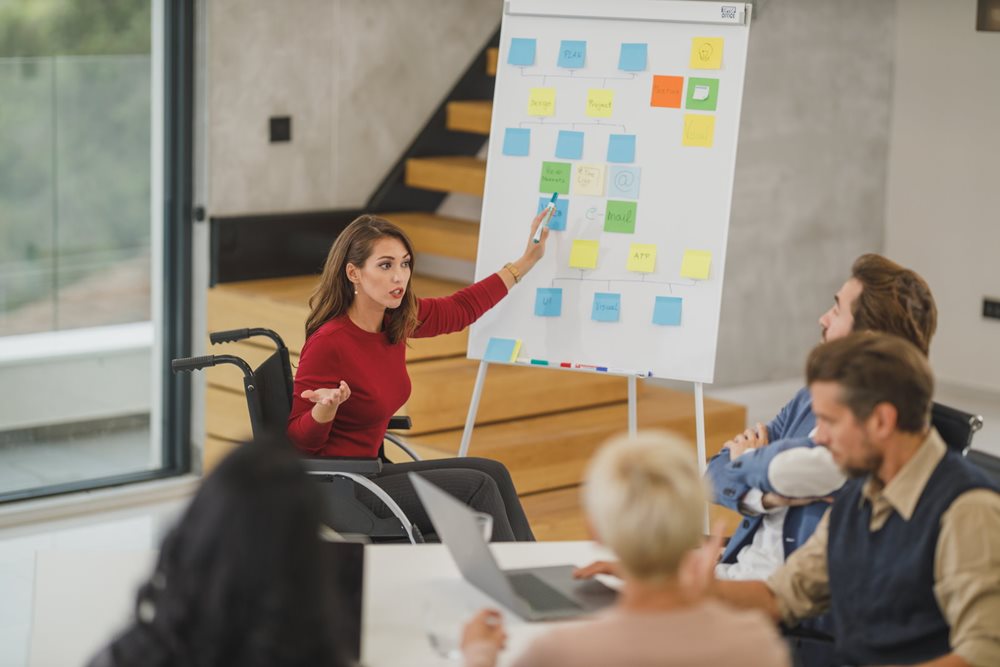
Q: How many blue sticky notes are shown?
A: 12